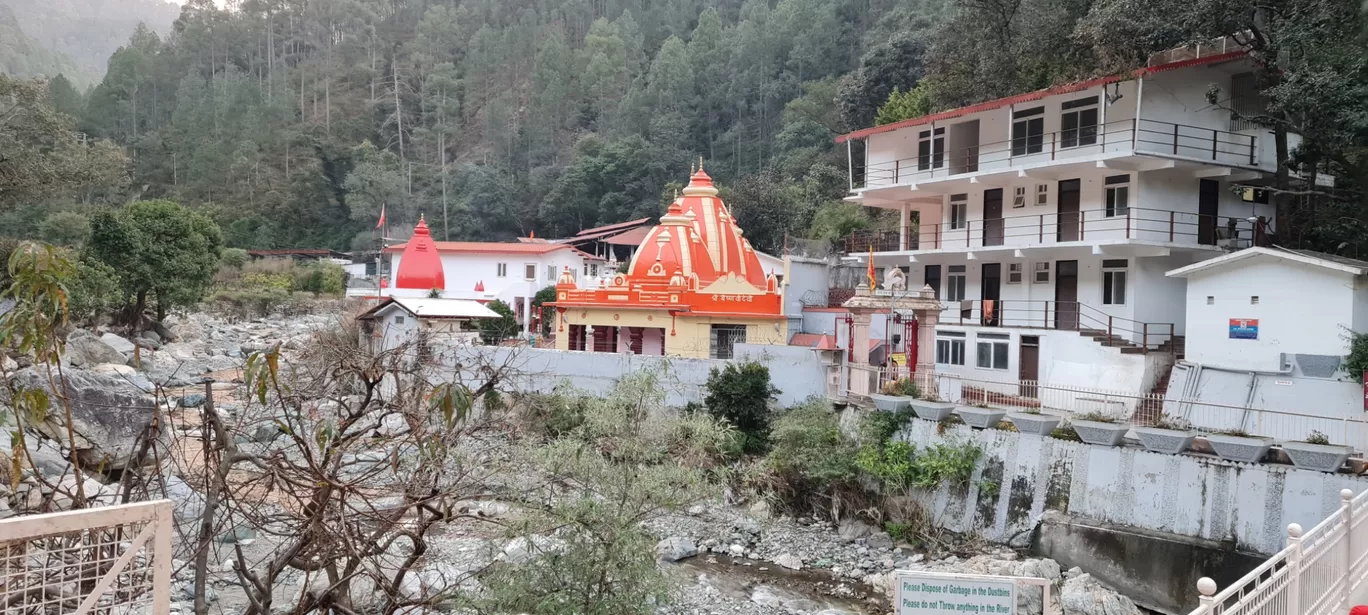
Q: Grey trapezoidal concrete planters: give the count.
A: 8